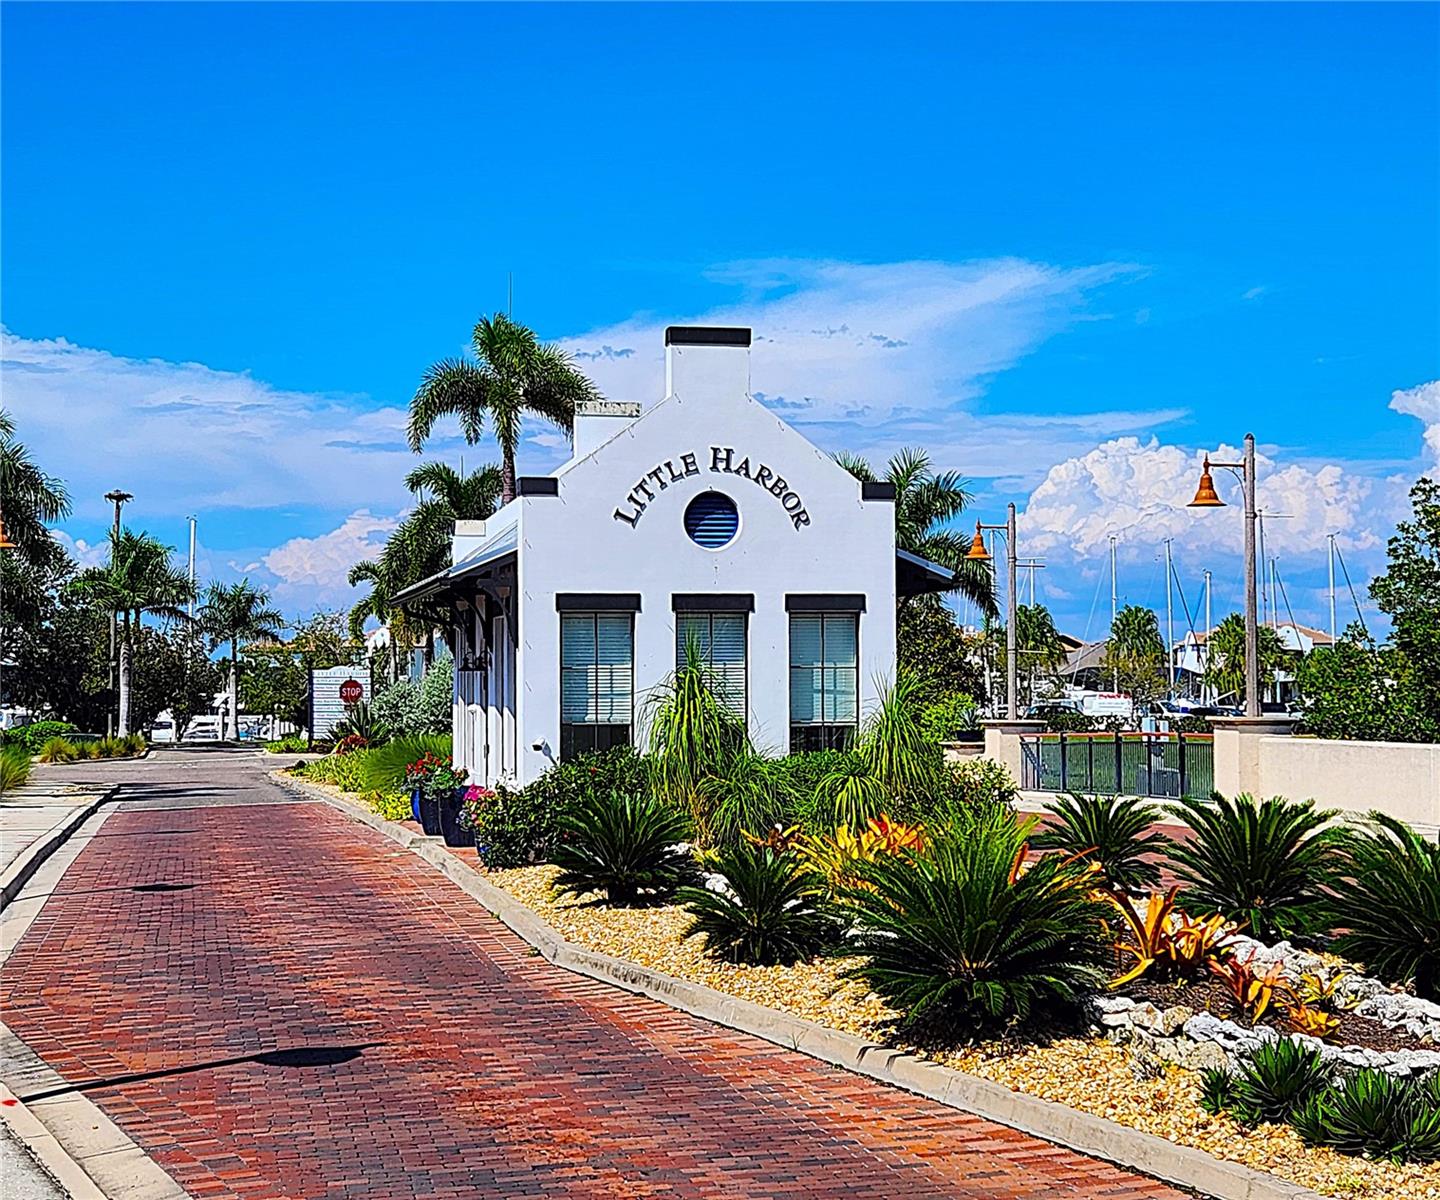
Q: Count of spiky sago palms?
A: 6